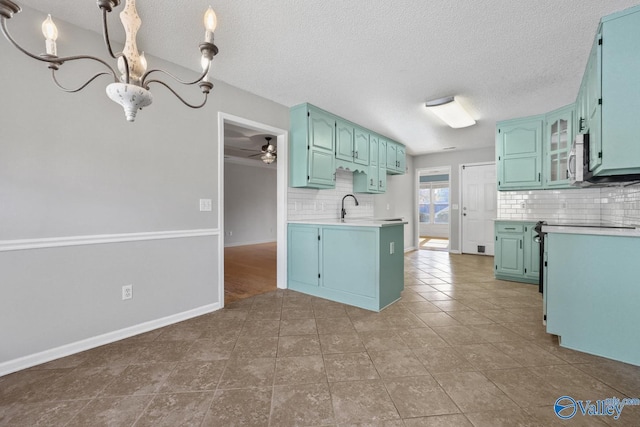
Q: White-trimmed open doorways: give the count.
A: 2